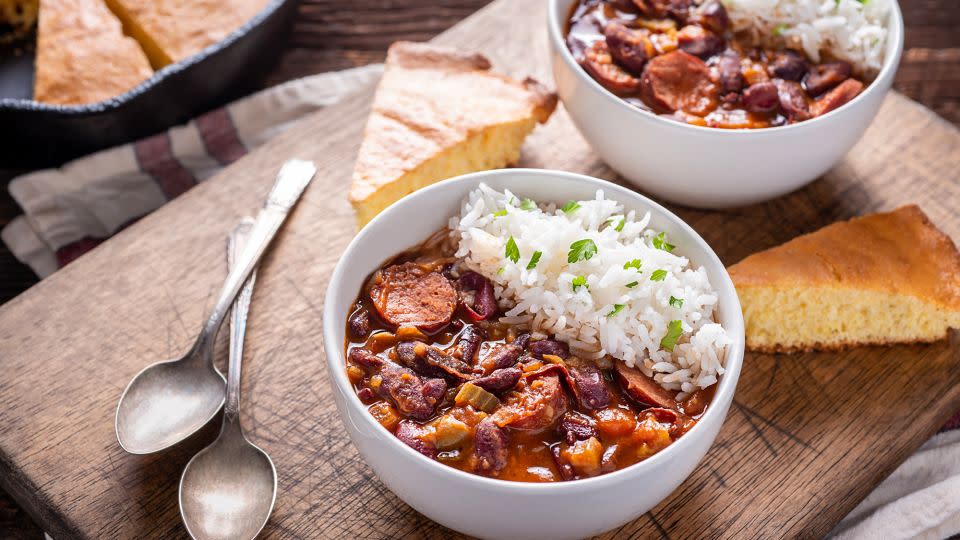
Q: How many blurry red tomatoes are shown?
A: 0